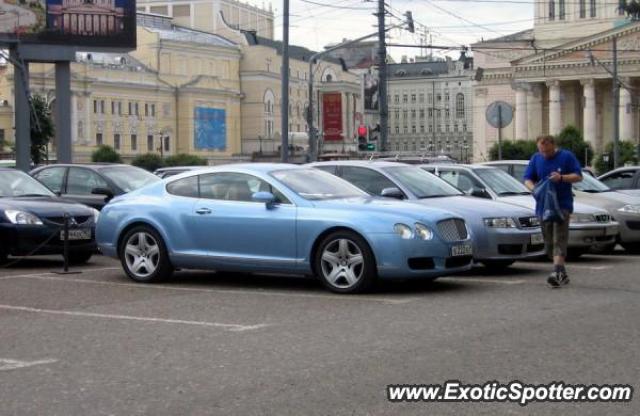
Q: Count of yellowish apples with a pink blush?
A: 0